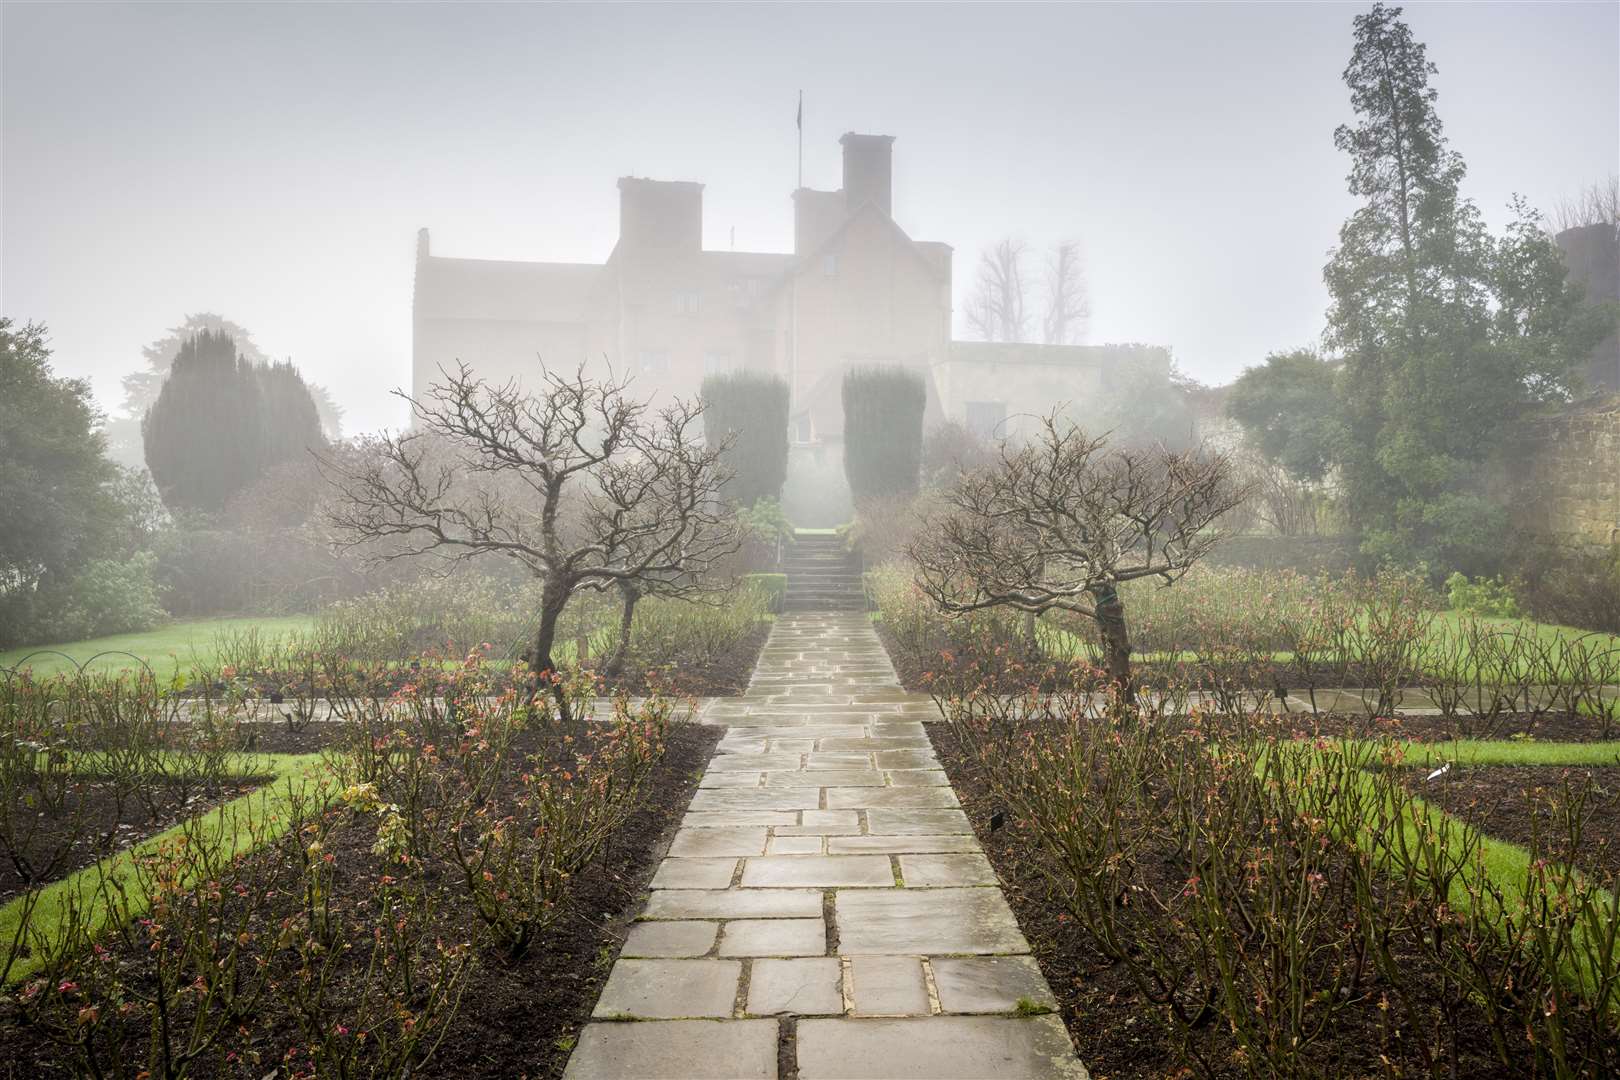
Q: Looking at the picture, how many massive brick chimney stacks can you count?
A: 3